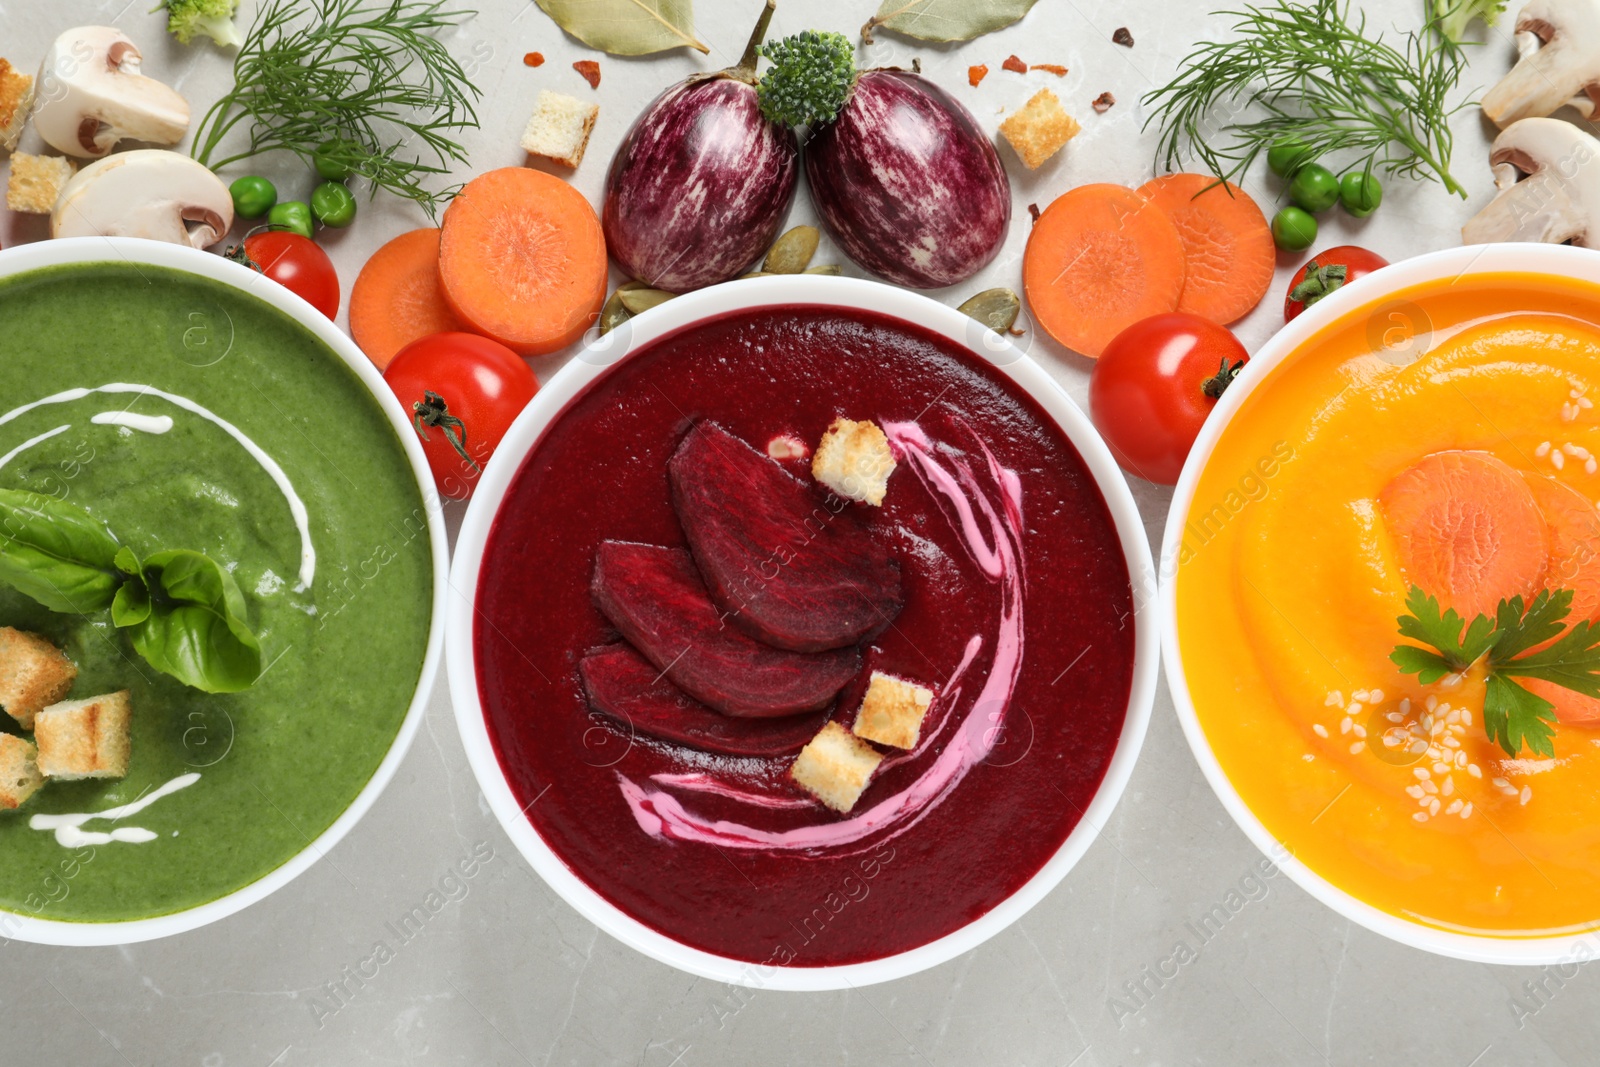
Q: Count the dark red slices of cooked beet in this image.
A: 3